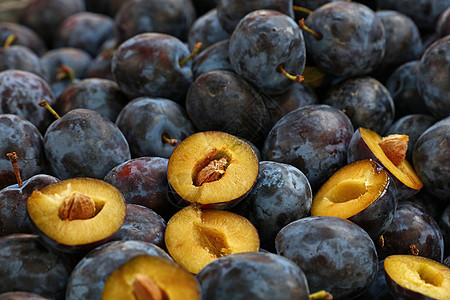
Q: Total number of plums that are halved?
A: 7